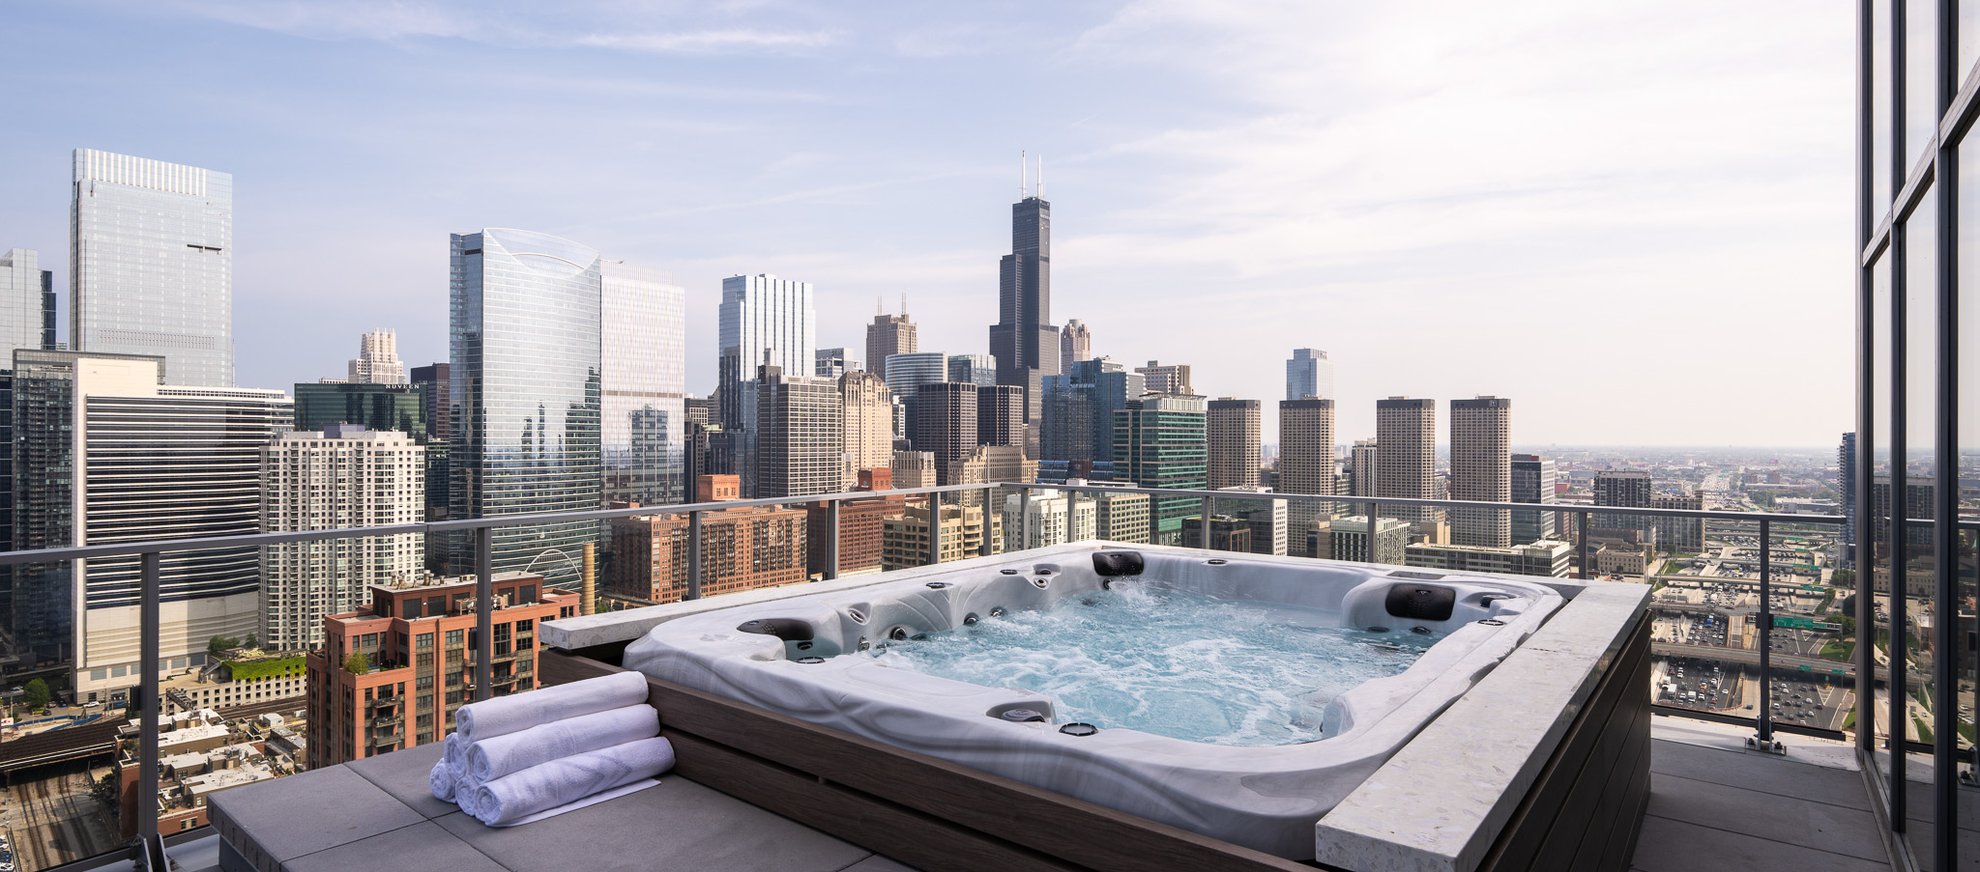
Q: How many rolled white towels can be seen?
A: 6